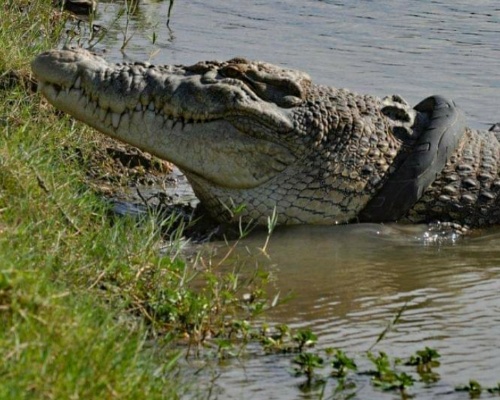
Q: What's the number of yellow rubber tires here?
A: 0